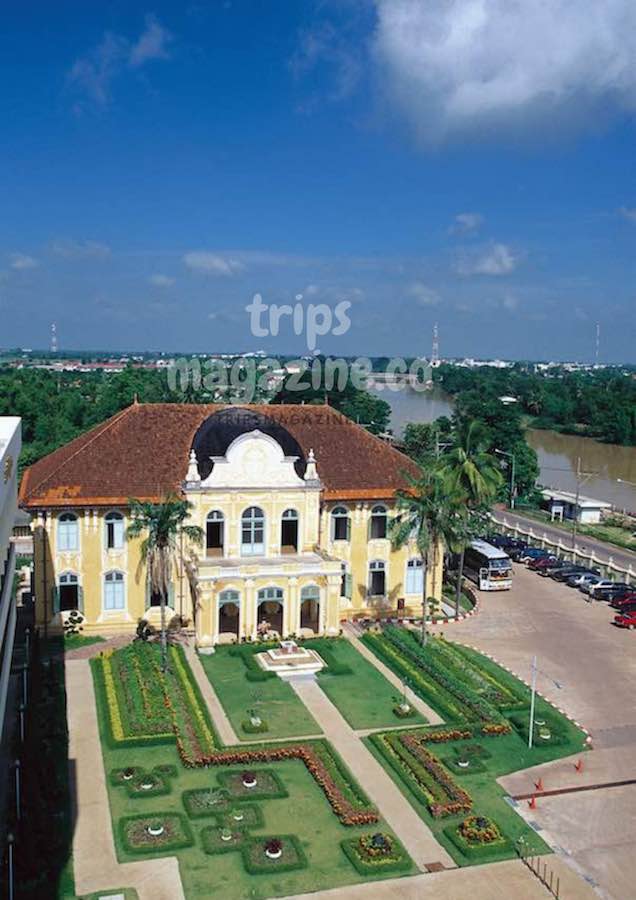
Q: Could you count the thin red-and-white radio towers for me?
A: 3